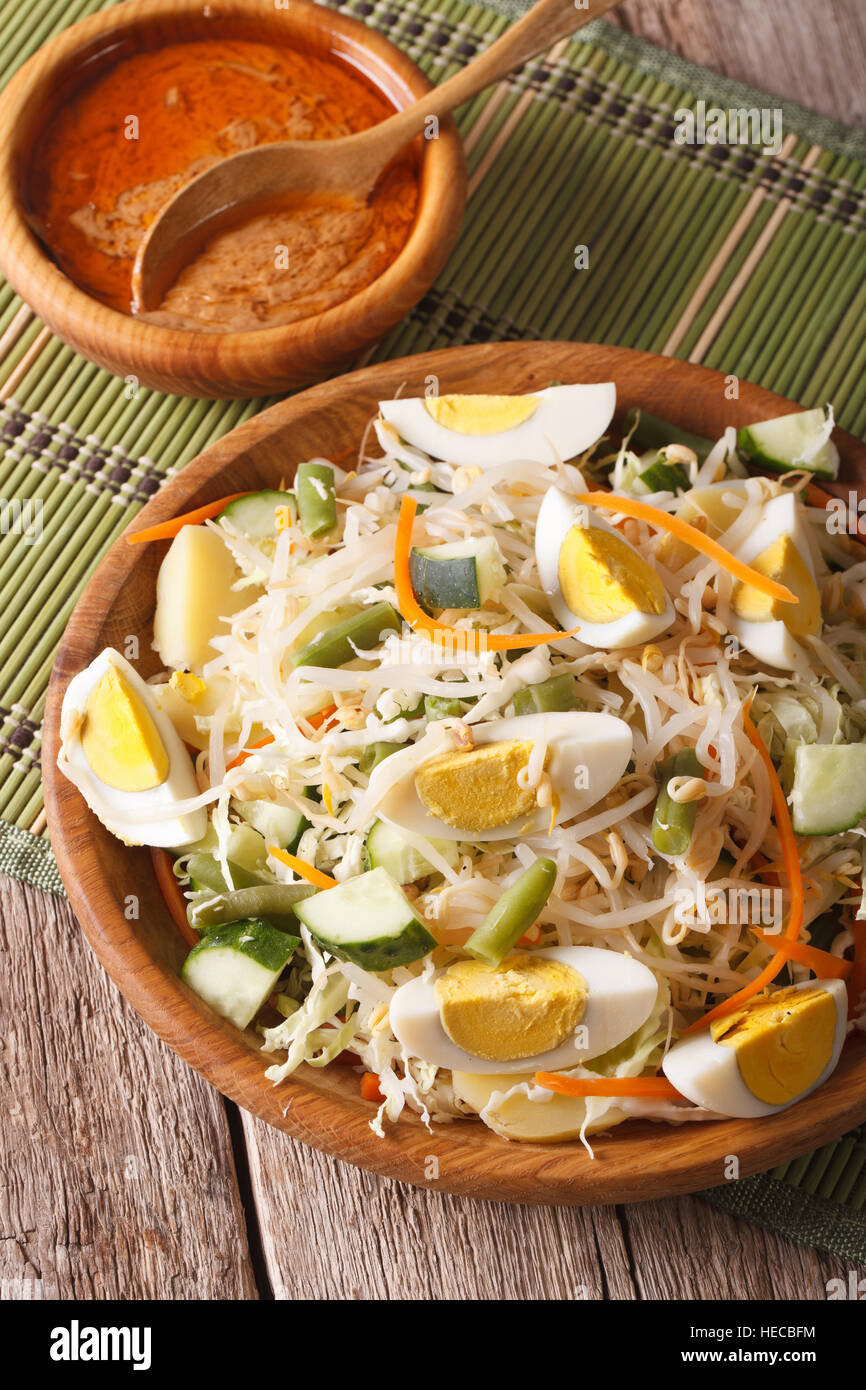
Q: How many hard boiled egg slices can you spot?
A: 7